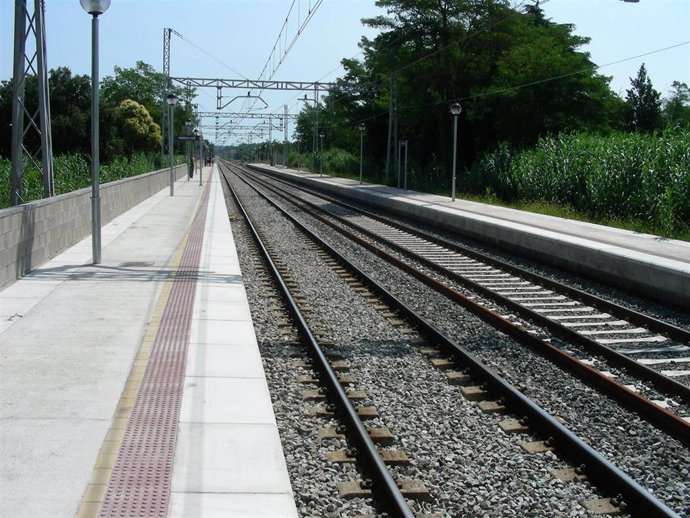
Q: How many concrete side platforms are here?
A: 2